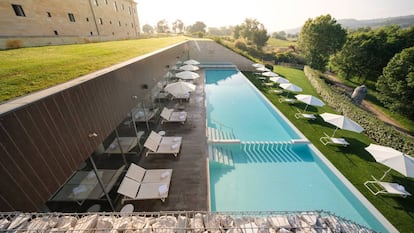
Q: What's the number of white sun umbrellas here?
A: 12